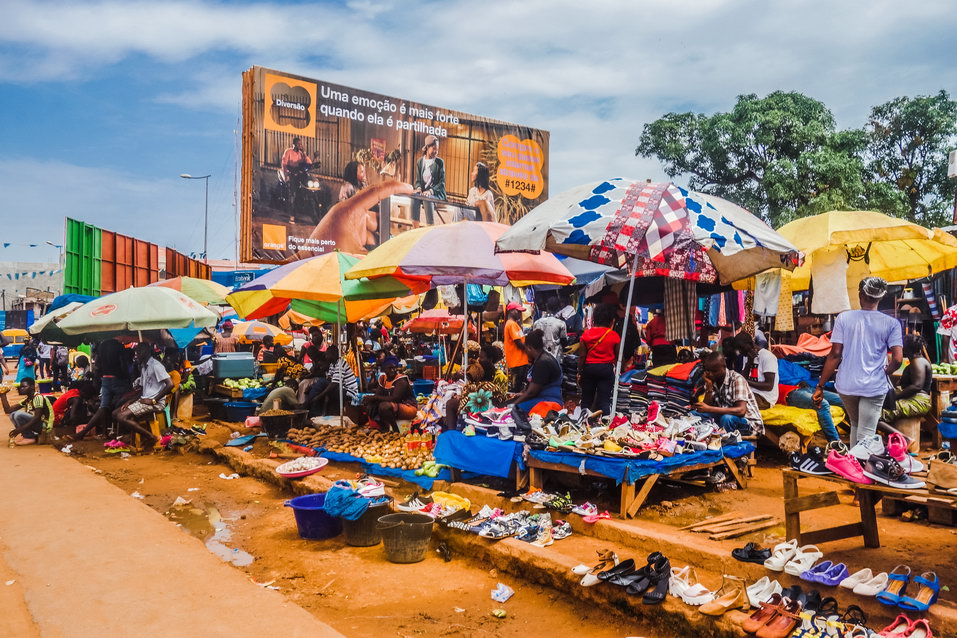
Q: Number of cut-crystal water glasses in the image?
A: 0